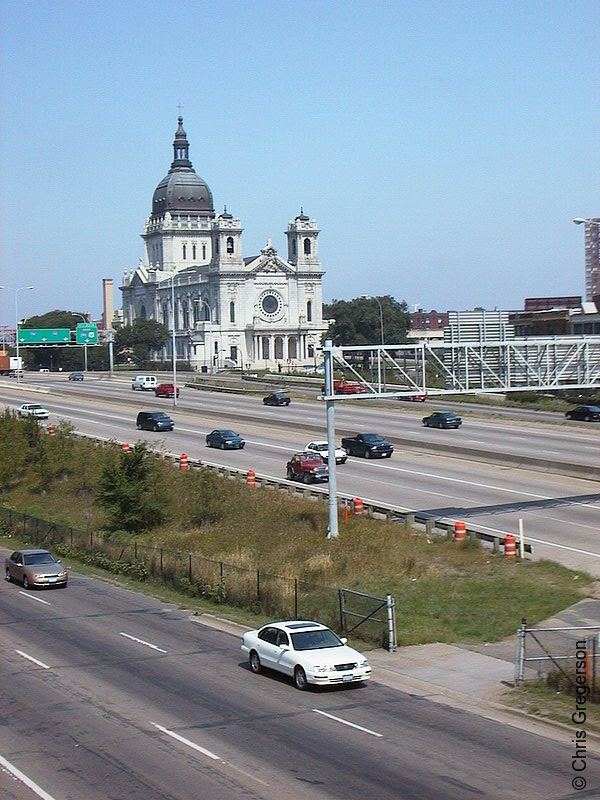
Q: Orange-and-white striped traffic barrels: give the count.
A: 7